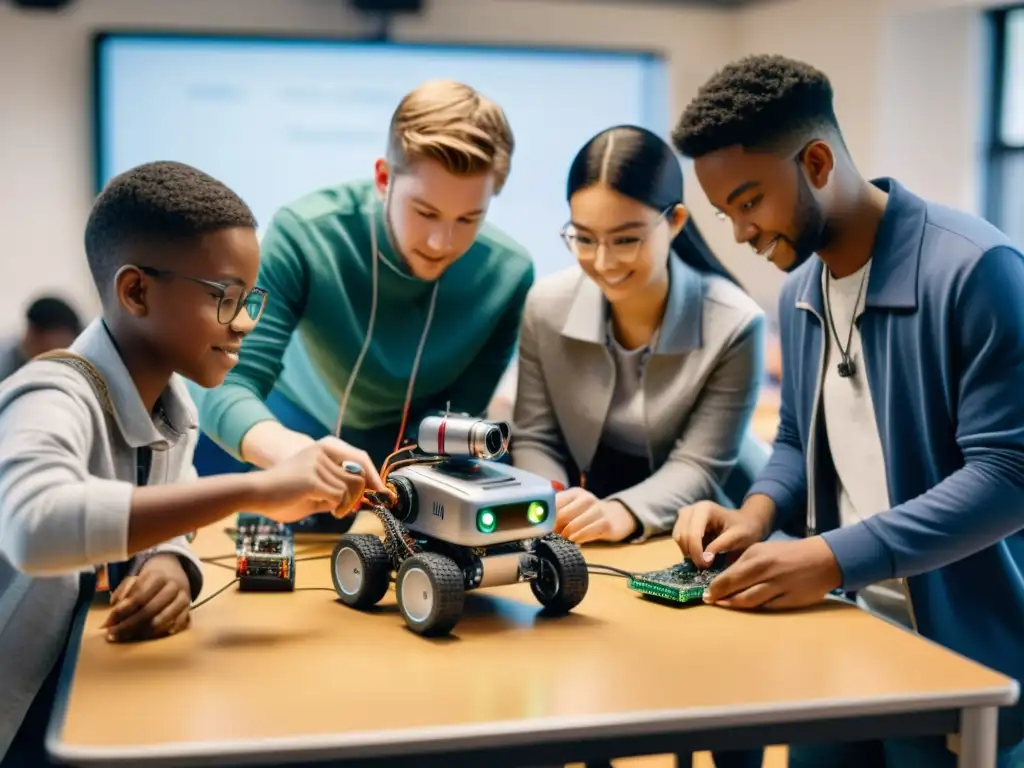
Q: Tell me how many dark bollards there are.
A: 0